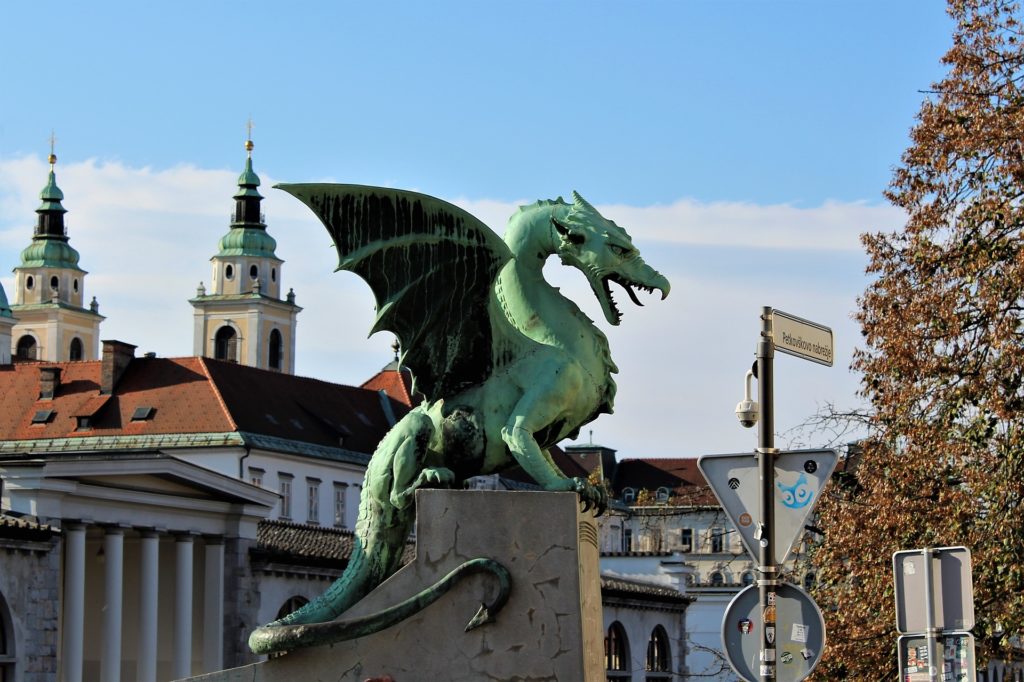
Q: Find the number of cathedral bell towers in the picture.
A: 2